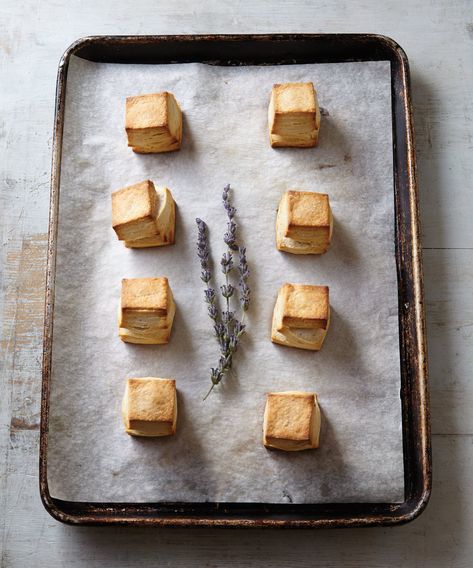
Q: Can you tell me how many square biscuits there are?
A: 8